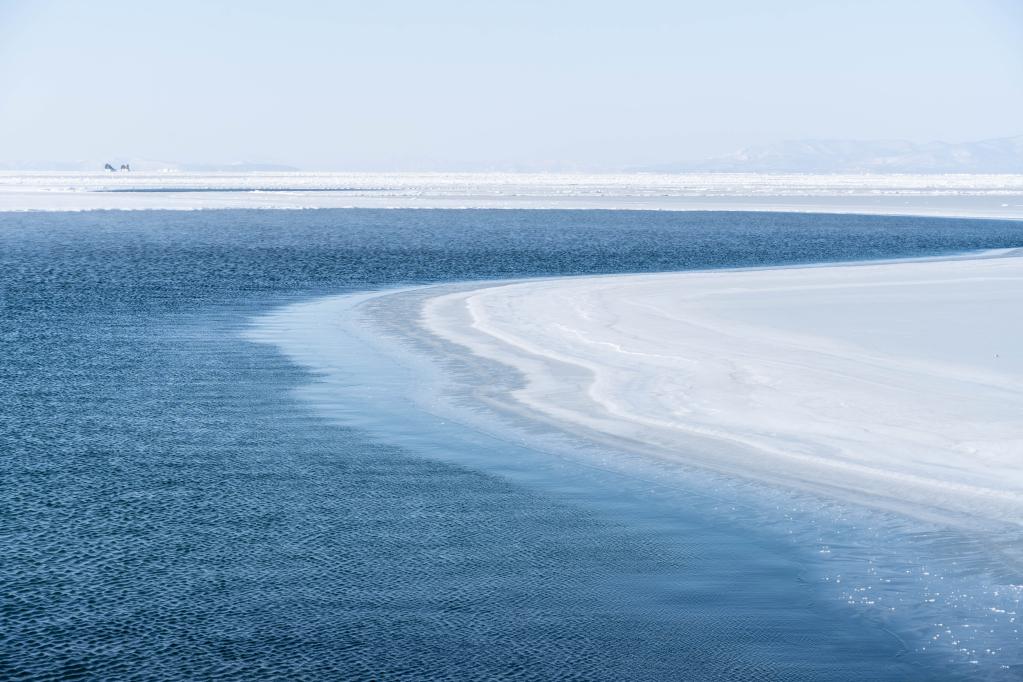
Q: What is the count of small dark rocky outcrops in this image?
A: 2